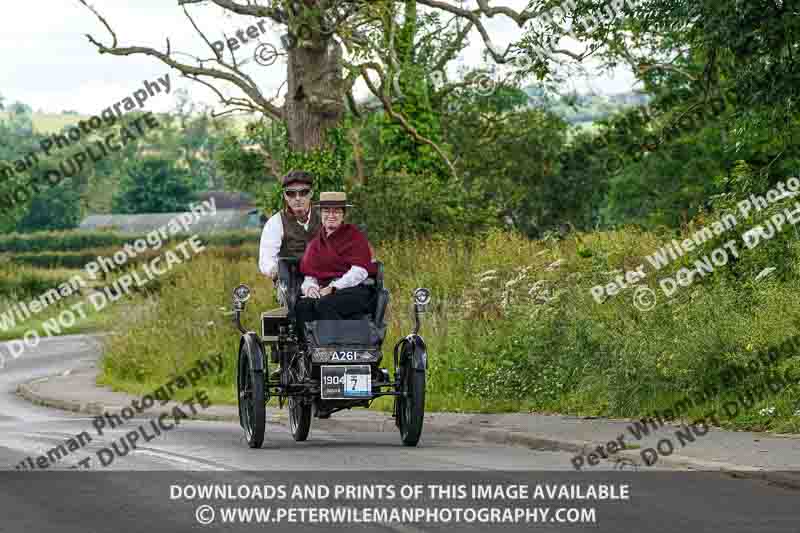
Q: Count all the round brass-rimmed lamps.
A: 2